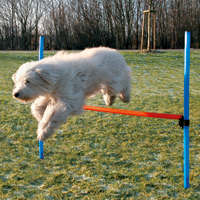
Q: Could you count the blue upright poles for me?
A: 2